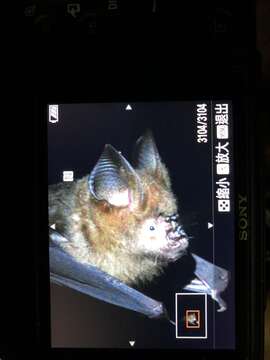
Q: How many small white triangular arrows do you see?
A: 4